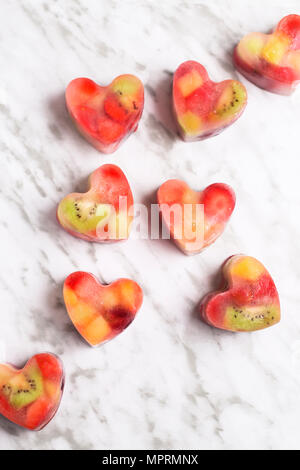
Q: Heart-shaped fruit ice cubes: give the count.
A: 8